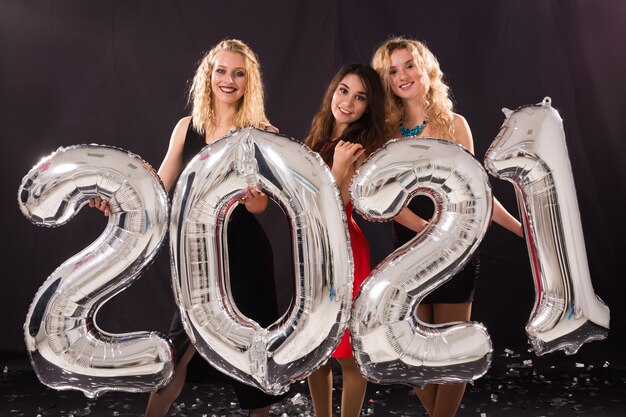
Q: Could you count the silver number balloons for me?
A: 4